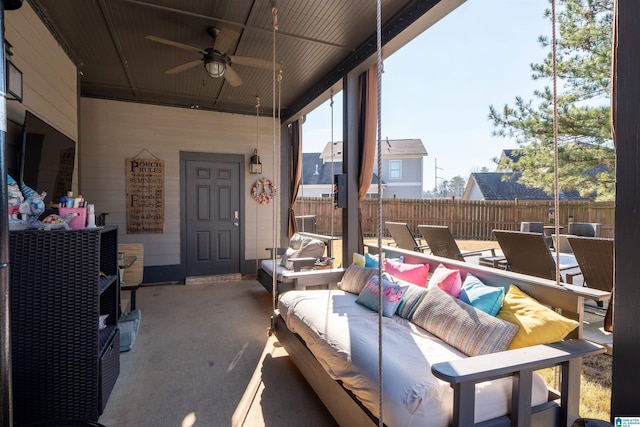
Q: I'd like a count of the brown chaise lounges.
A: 4